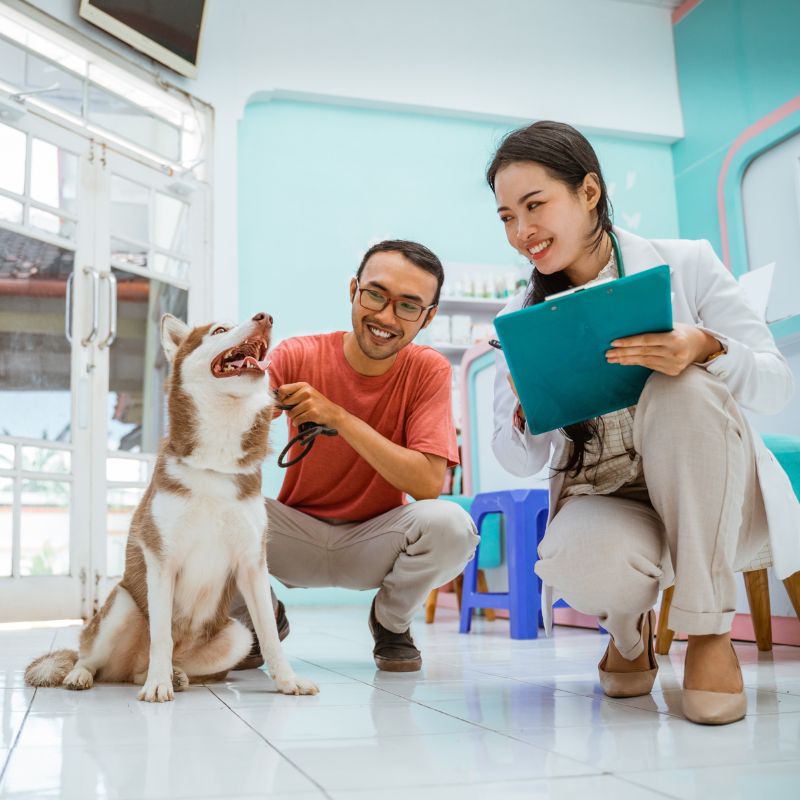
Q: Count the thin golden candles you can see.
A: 0